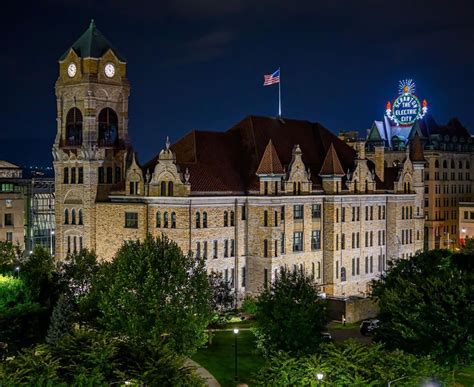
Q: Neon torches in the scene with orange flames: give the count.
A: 2